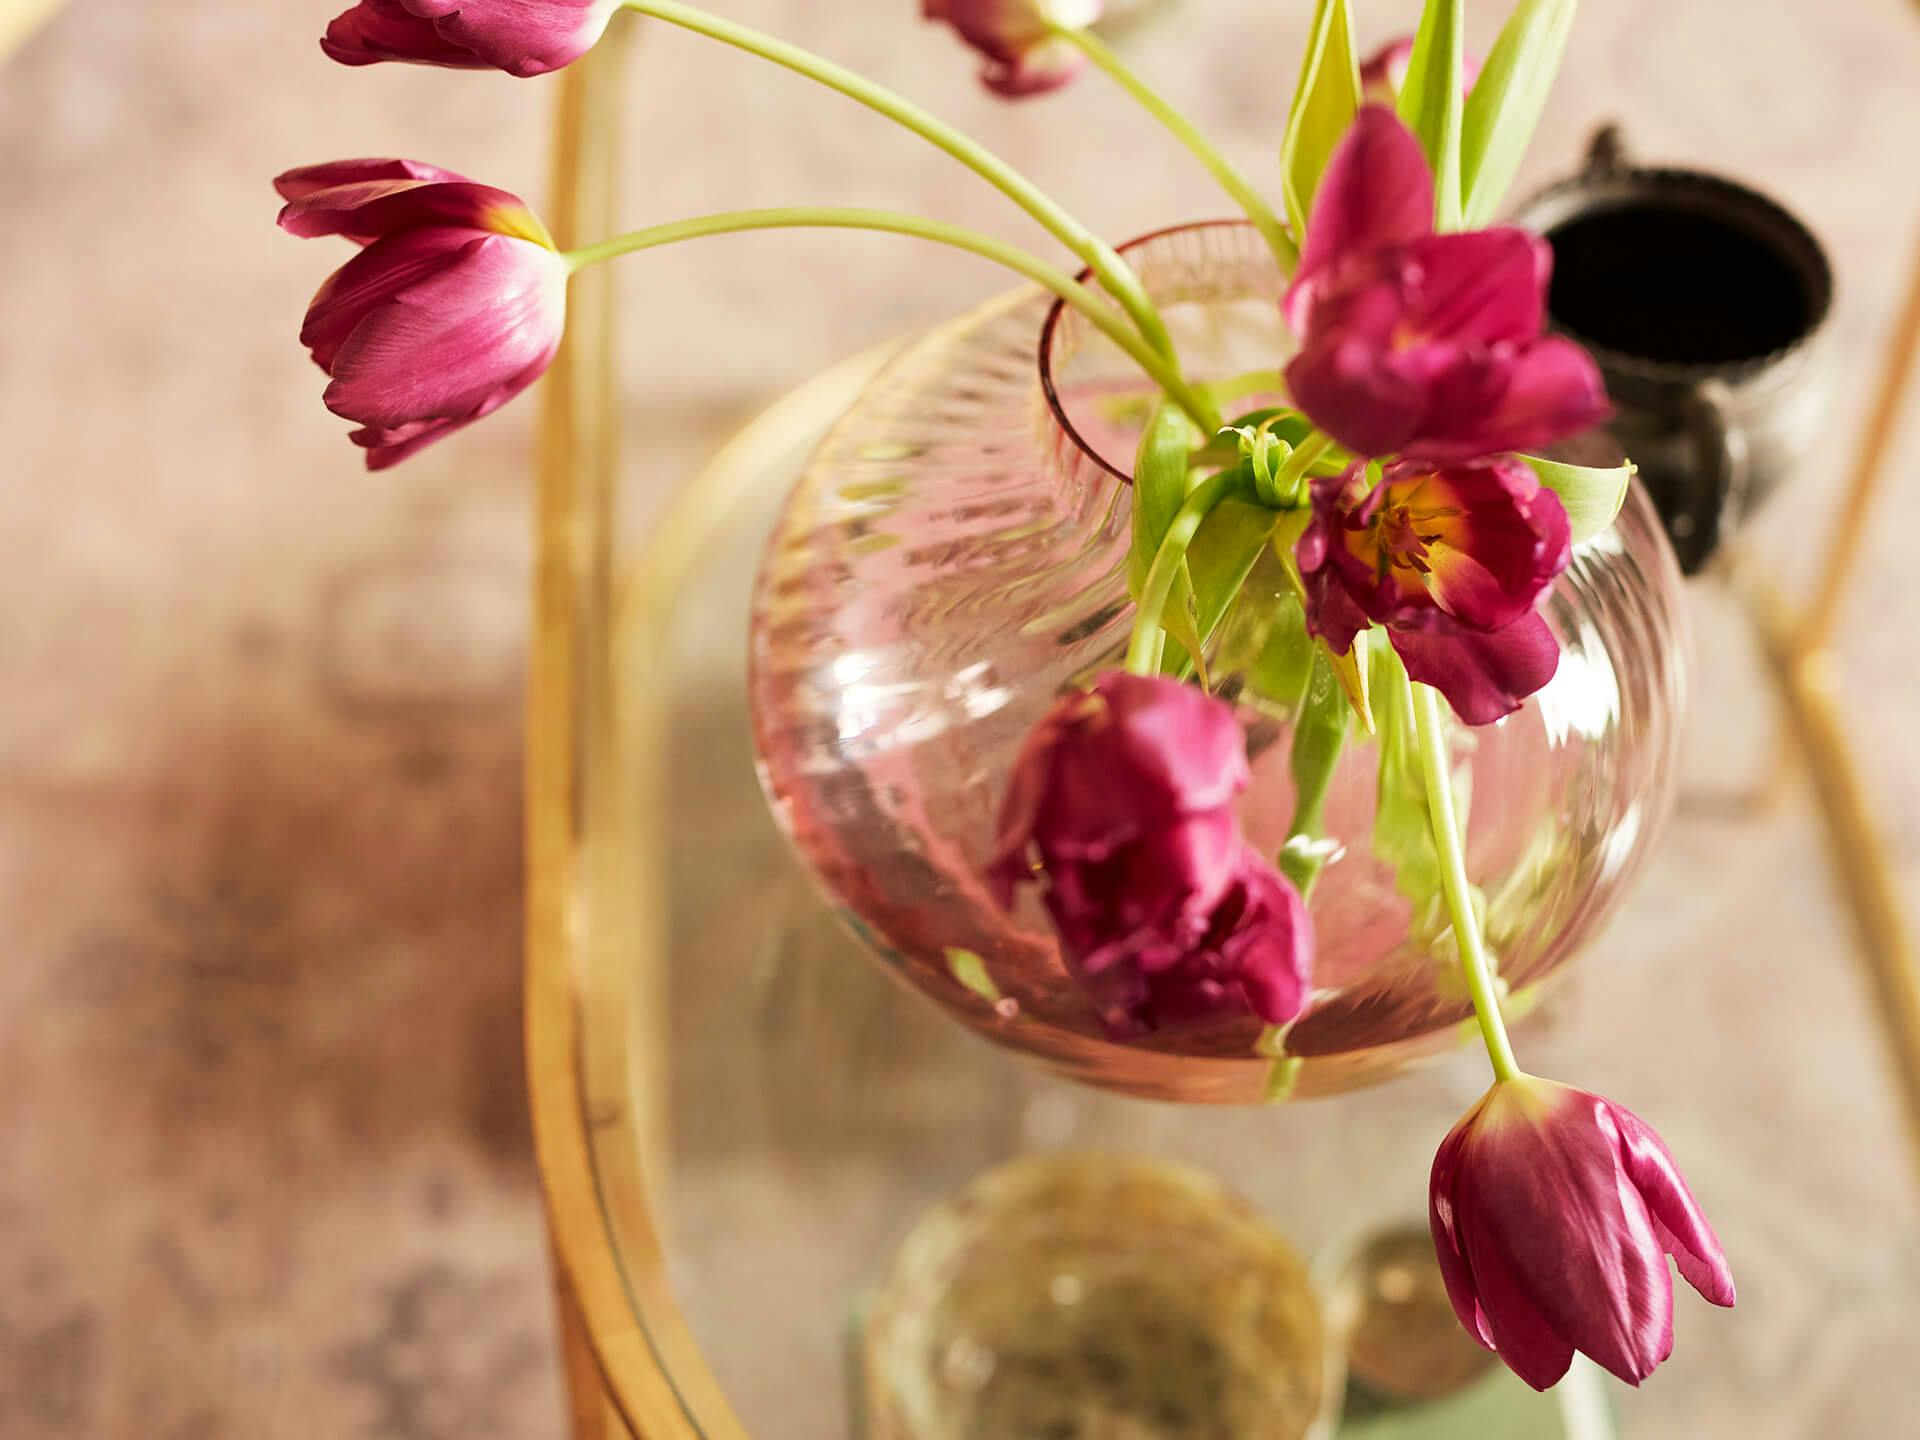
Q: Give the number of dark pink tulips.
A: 8